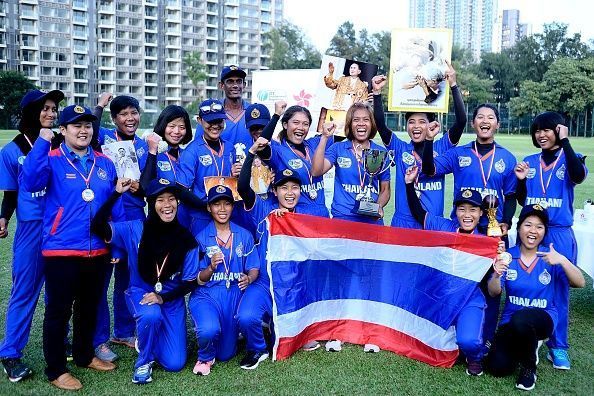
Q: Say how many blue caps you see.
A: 10